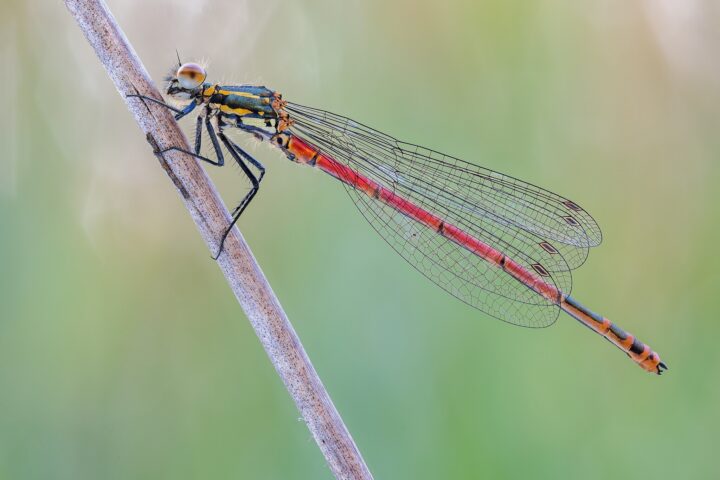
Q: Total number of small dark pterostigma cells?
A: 4